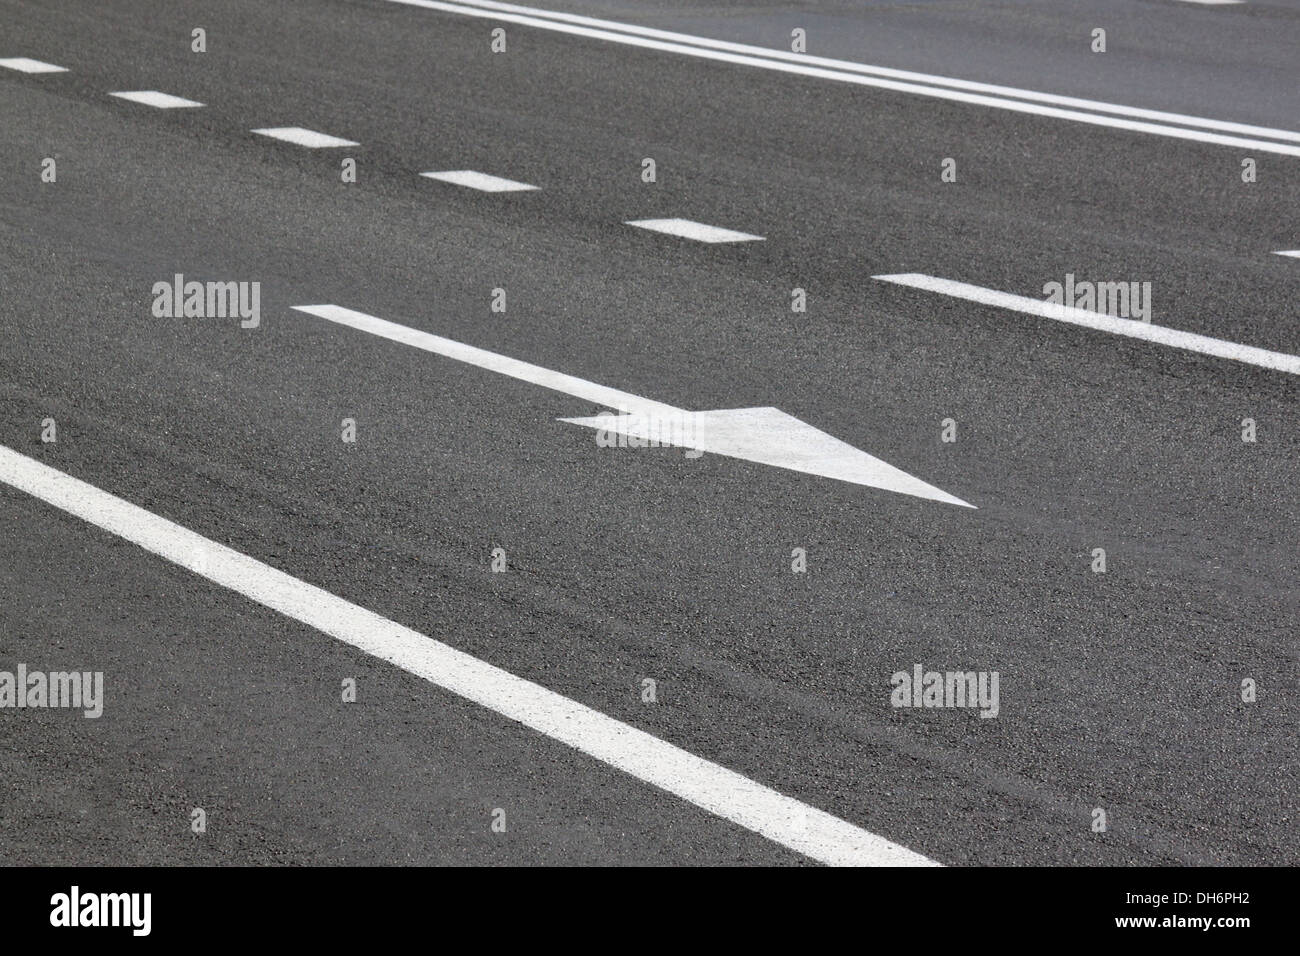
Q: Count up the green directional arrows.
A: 0